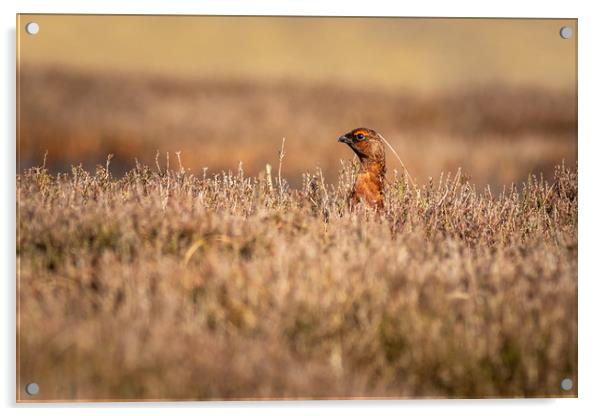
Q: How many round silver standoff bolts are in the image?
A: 4